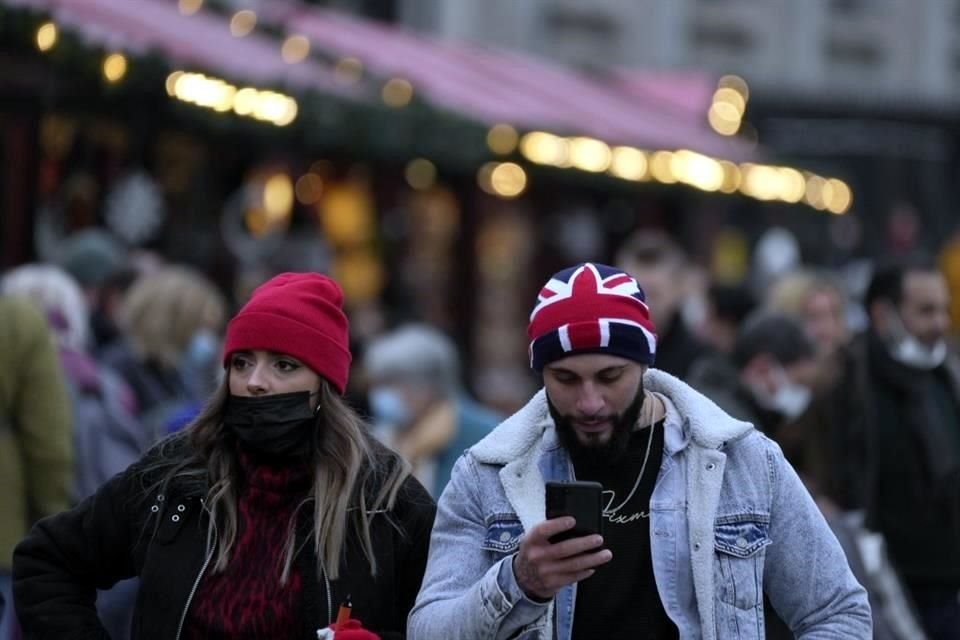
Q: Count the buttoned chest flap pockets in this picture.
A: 2